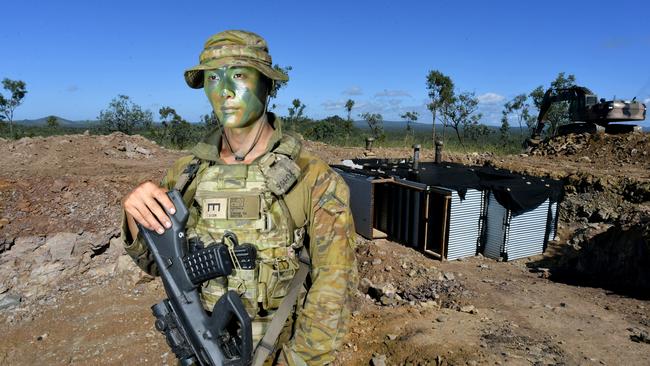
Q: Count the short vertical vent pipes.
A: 3